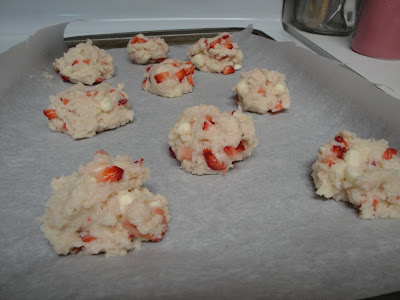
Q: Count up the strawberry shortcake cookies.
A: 9